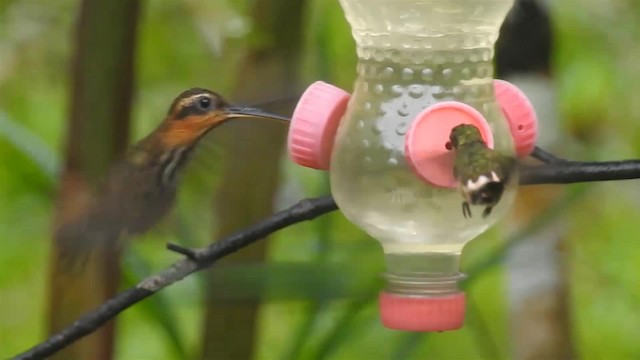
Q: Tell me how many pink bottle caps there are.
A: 4